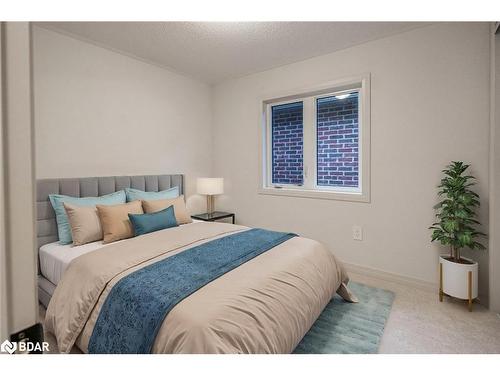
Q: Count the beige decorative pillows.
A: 3